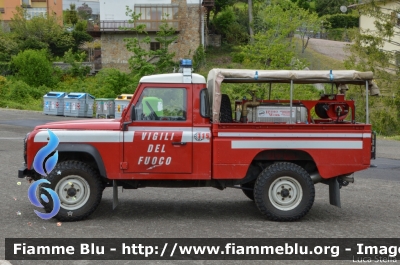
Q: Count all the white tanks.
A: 1